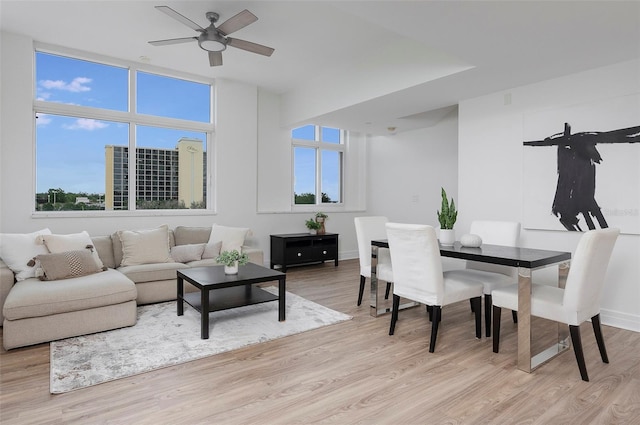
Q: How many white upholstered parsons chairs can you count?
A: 4